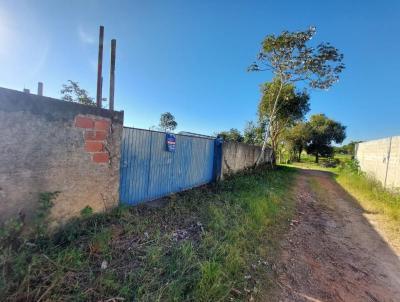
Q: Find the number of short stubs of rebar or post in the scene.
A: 2